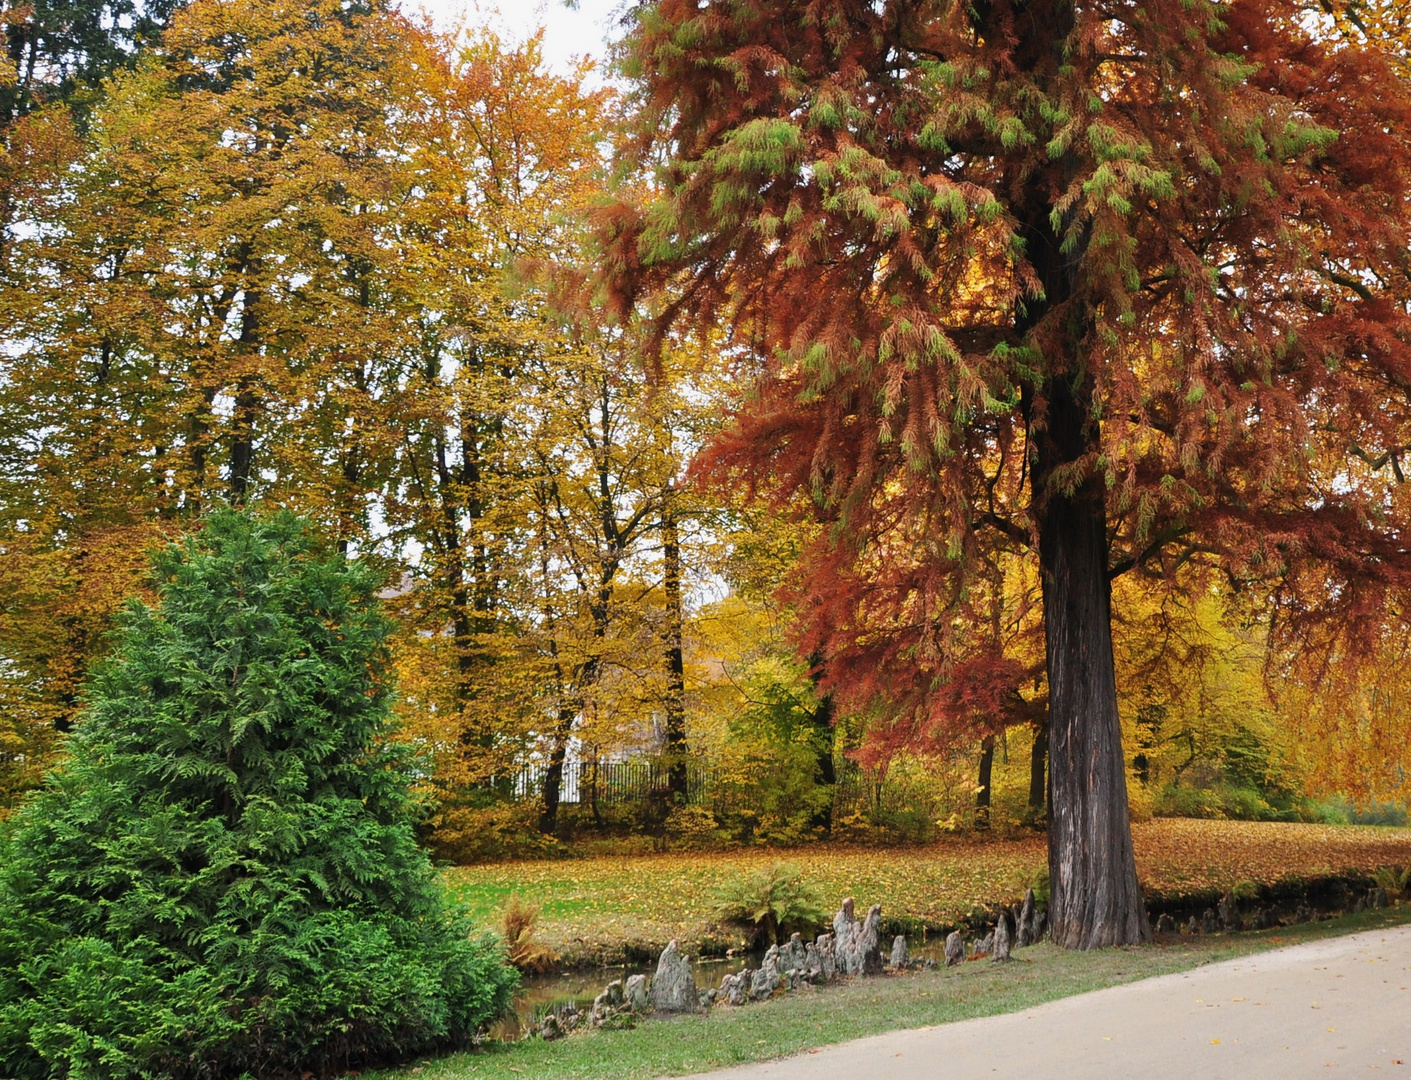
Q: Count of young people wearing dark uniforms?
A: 0